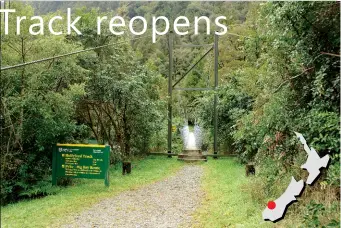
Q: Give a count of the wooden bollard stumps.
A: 2